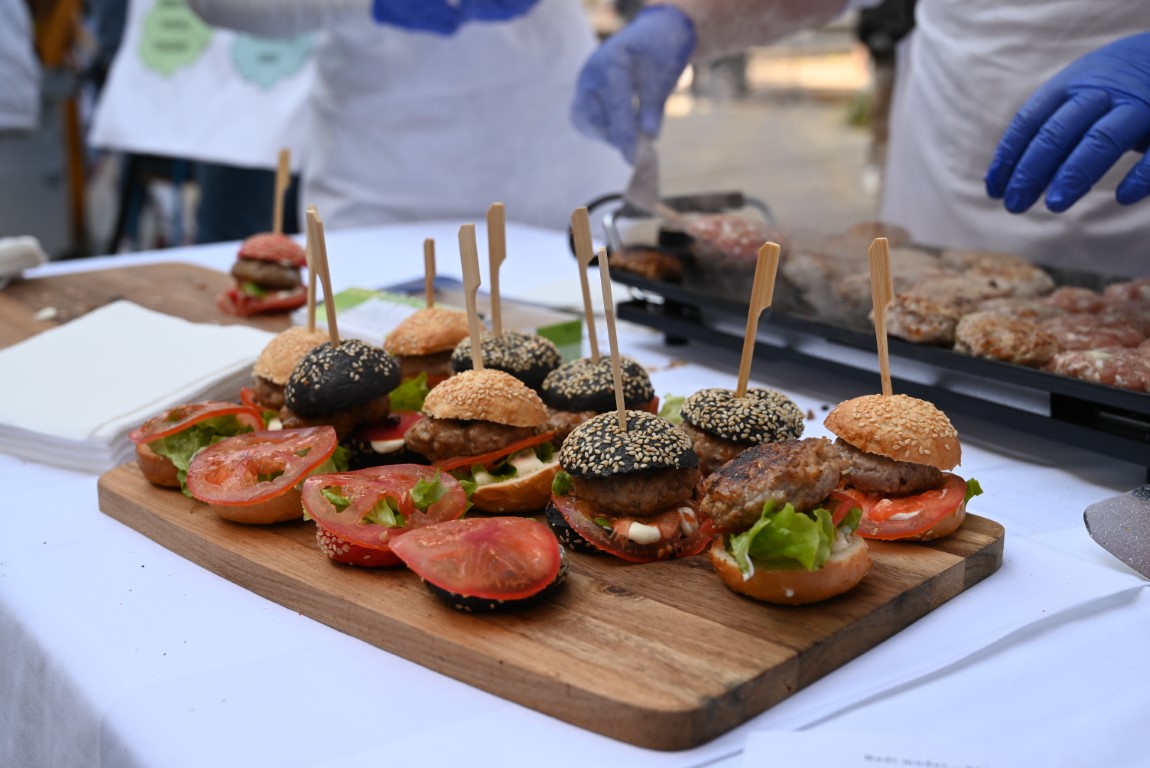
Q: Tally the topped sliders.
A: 10